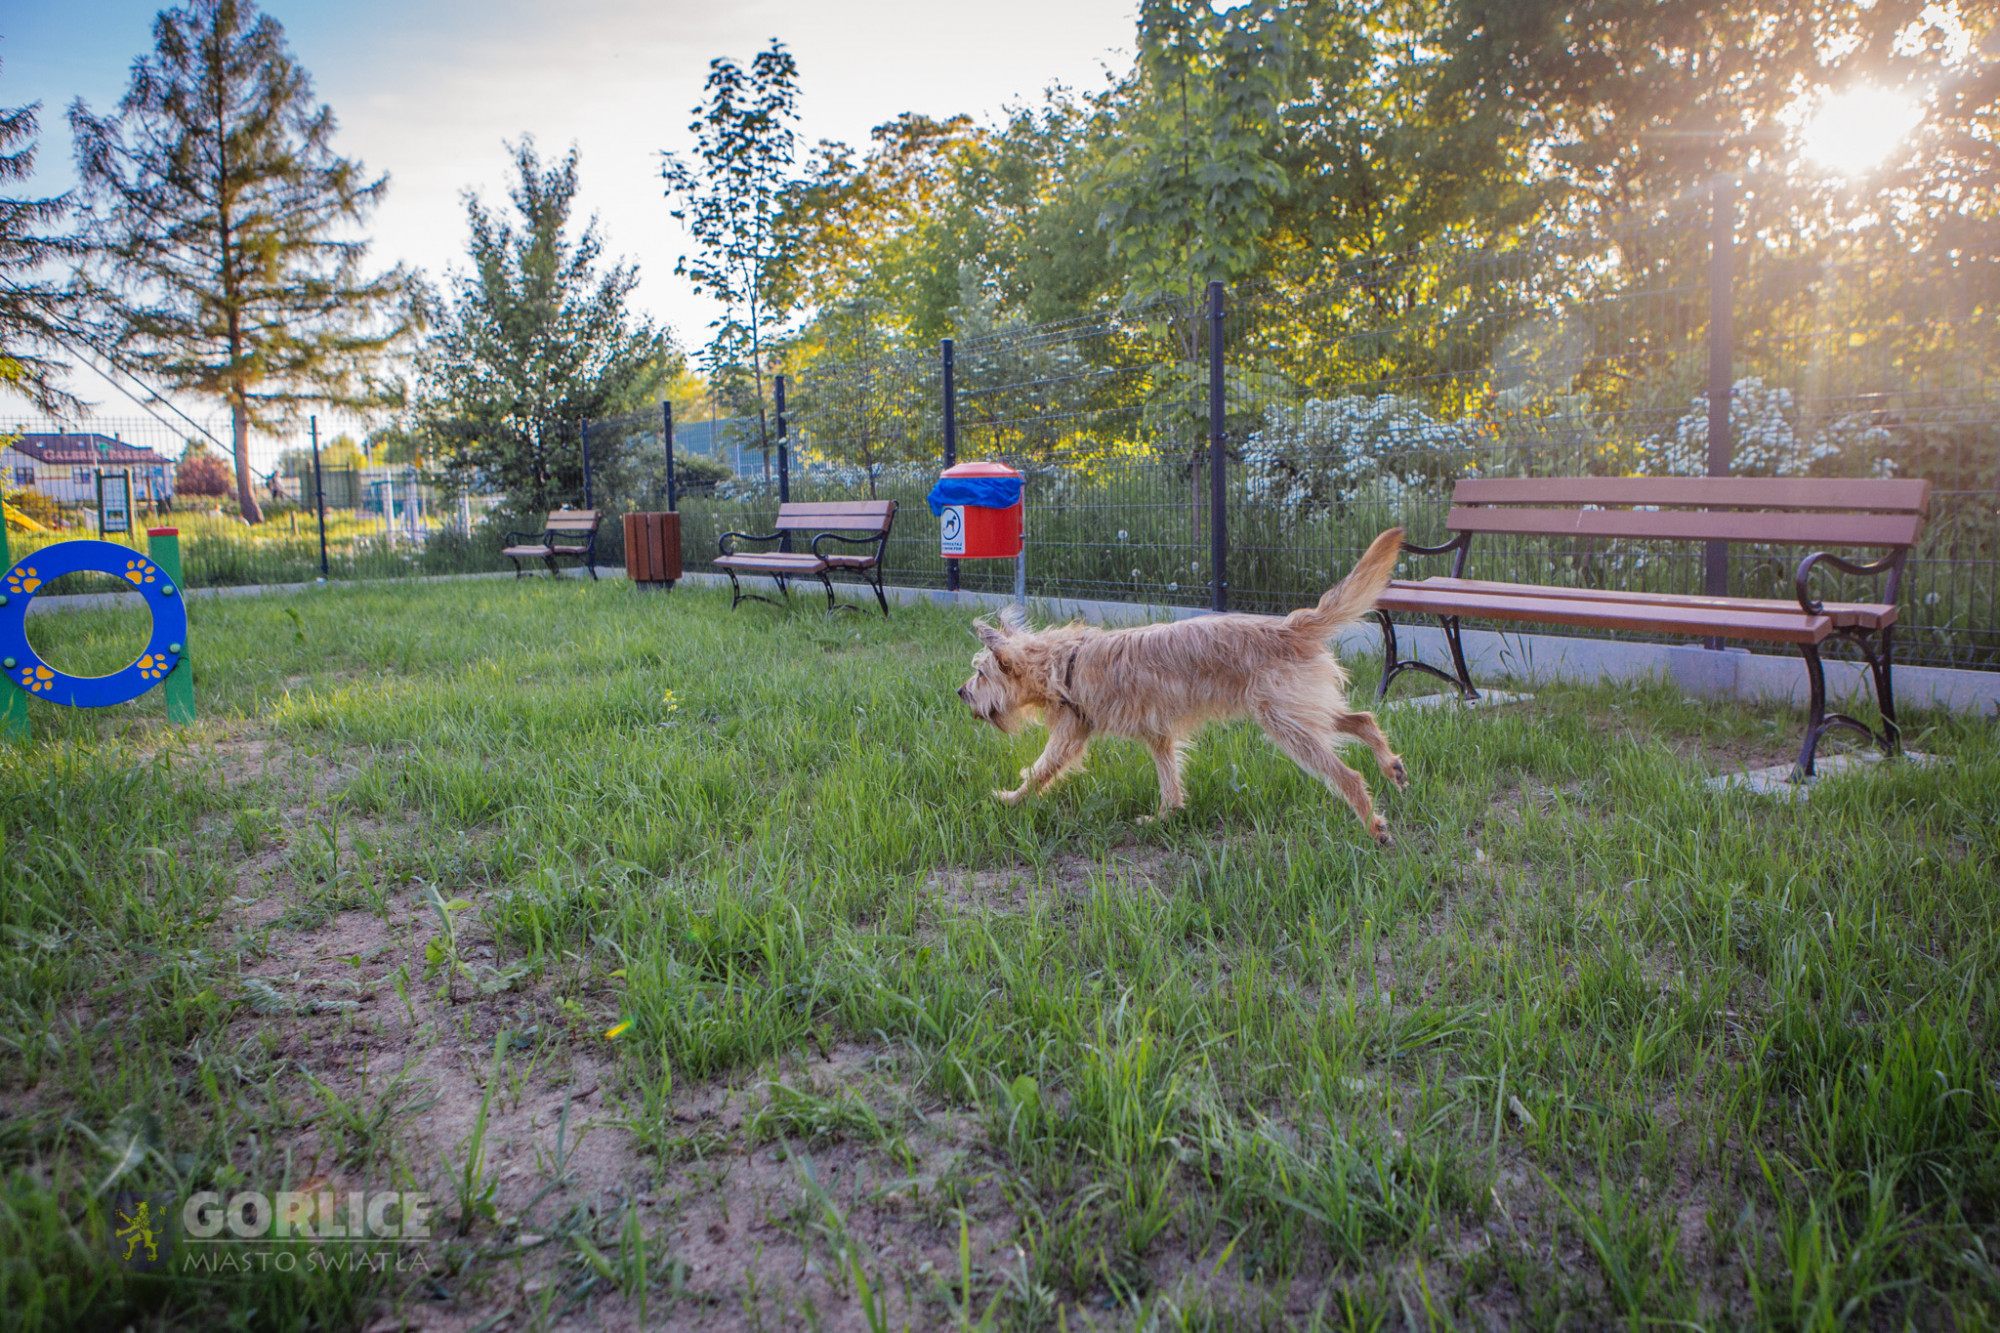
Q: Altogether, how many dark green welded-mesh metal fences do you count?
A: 1